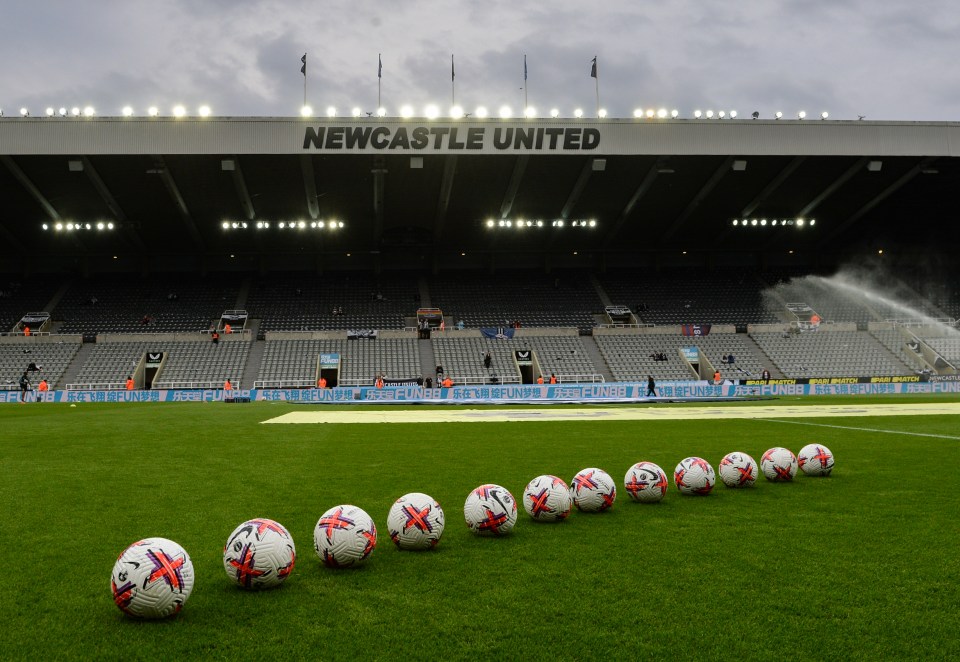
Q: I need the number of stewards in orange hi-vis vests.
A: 14